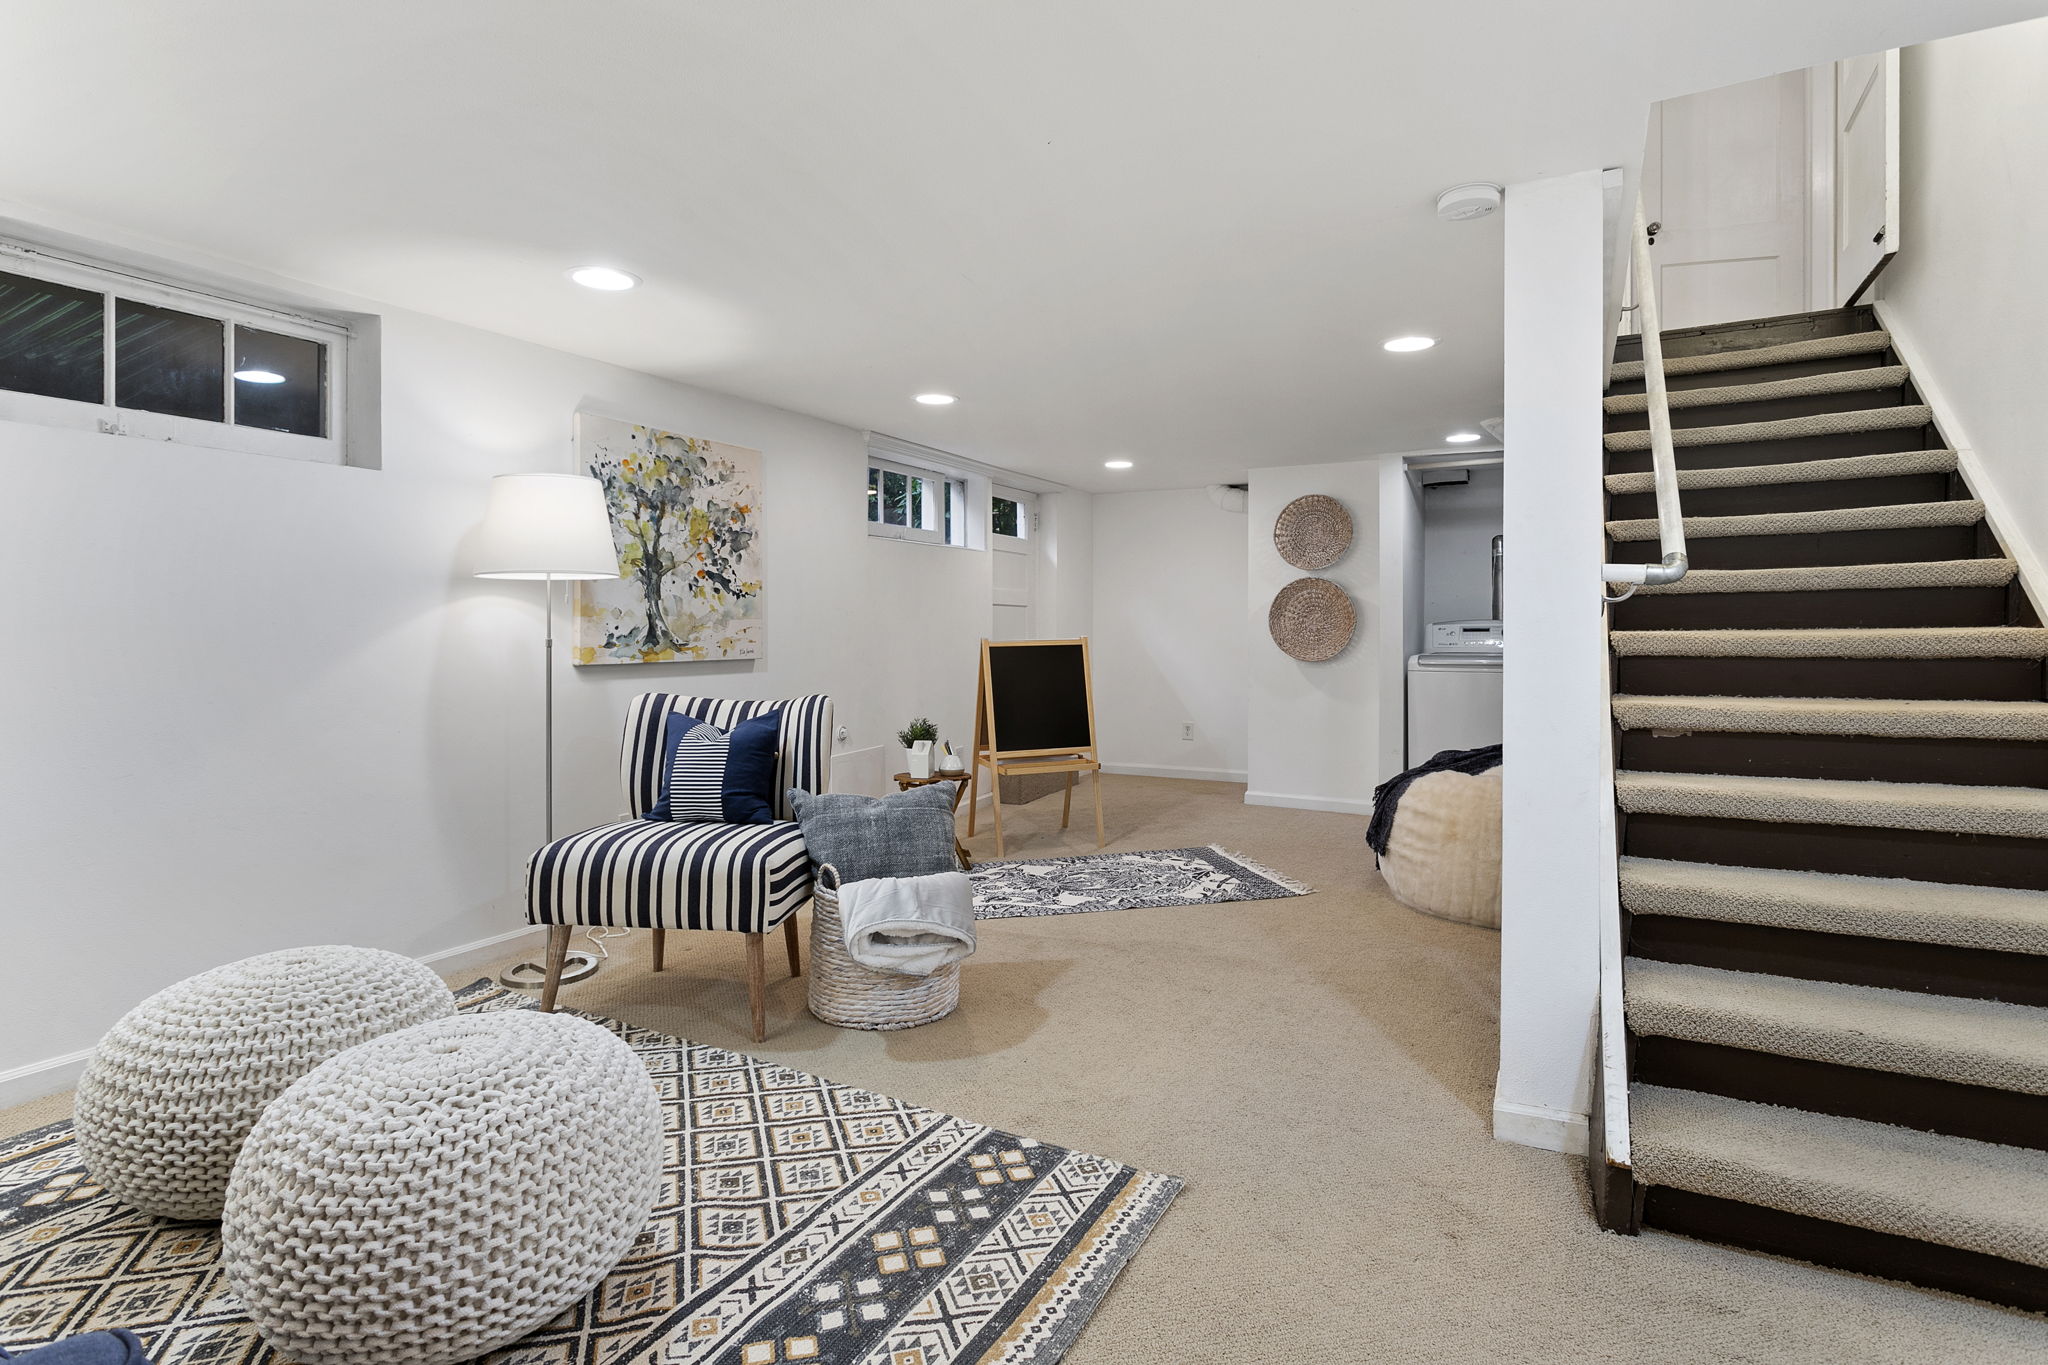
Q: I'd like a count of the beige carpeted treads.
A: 12